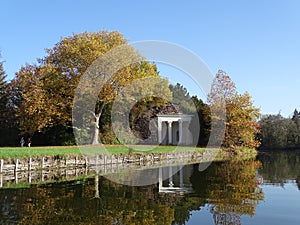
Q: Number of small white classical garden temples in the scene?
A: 1